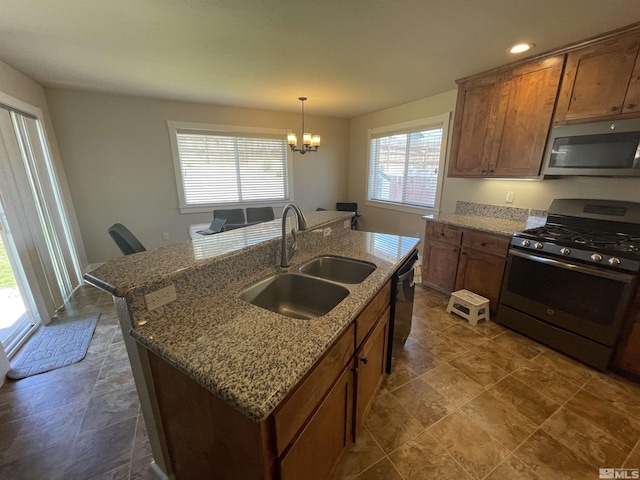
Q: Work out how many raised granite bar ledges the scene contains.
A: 1